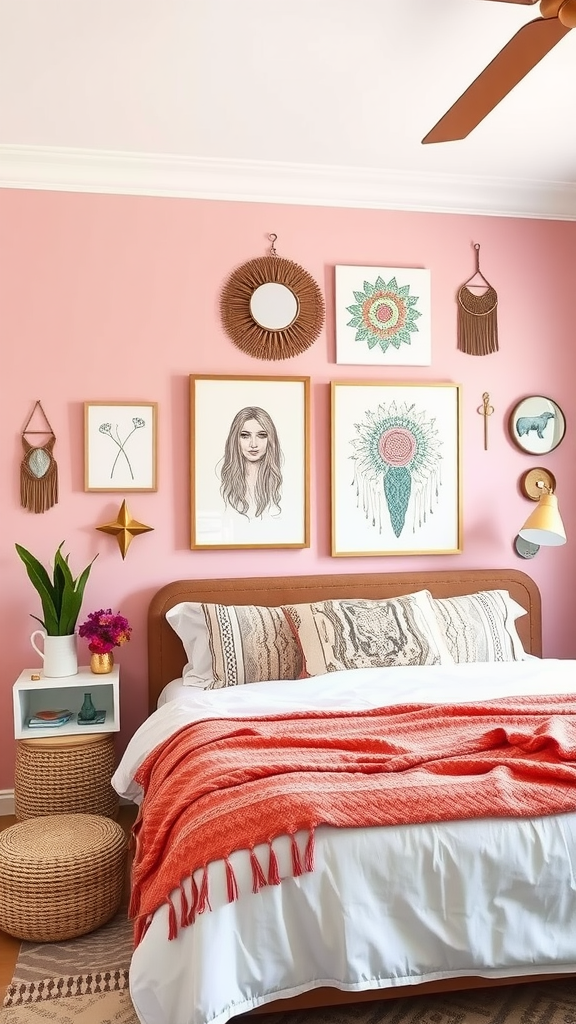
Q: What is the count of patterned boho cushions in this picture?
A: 3